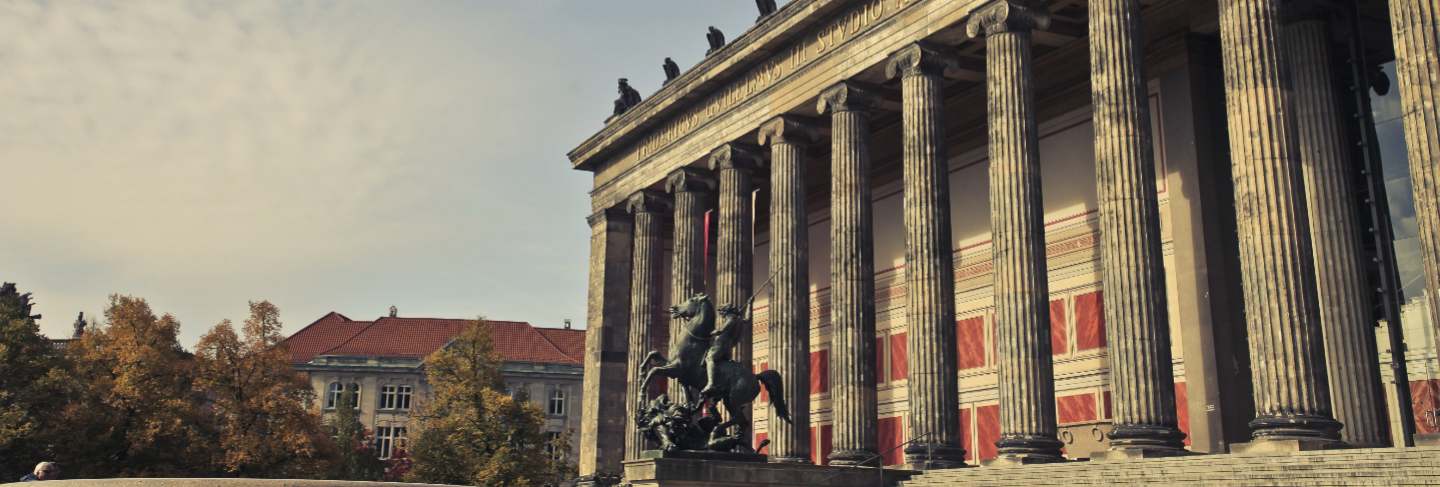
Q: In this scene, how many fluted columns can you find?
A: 11